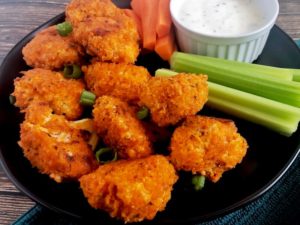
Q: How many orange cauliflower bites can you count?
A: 10